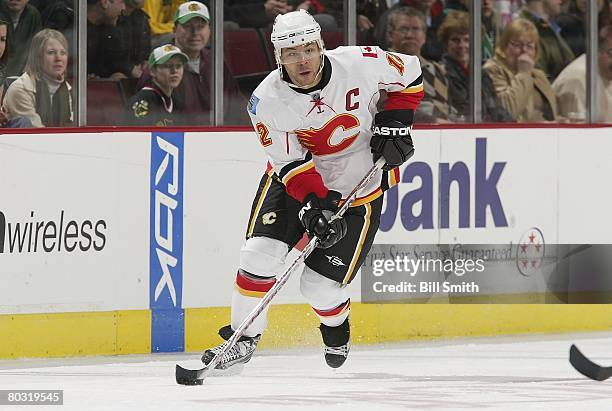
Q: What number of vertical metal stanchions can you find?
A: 5